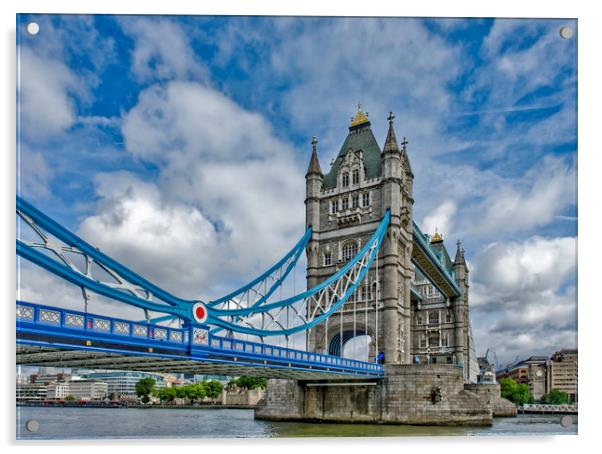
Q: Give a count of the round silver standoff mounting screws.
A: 4